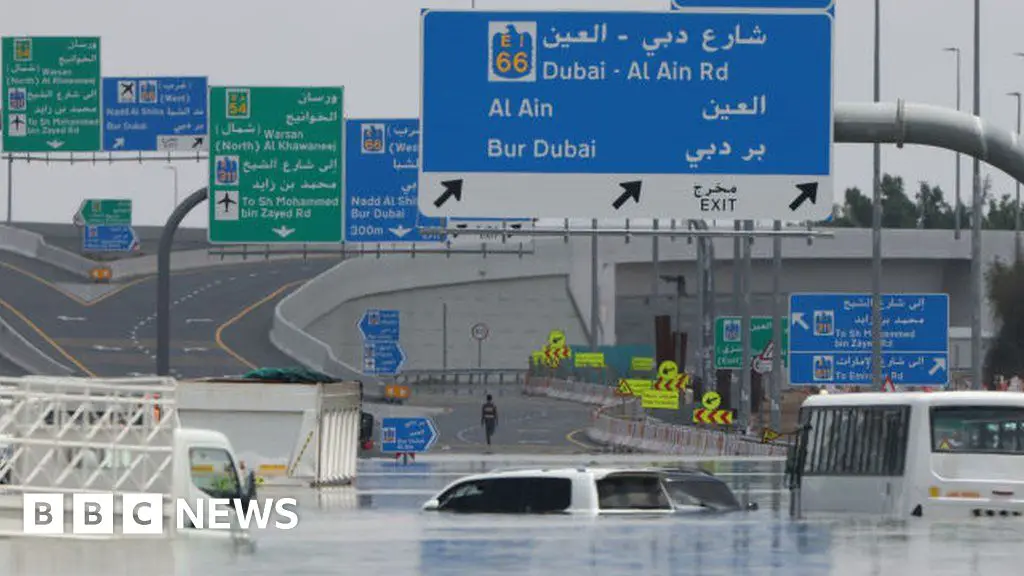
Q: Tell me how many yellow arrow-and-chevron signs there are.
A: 3